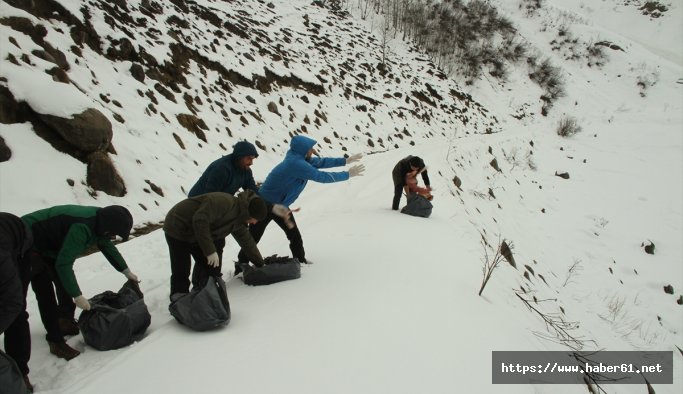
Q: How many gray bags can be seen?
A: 5